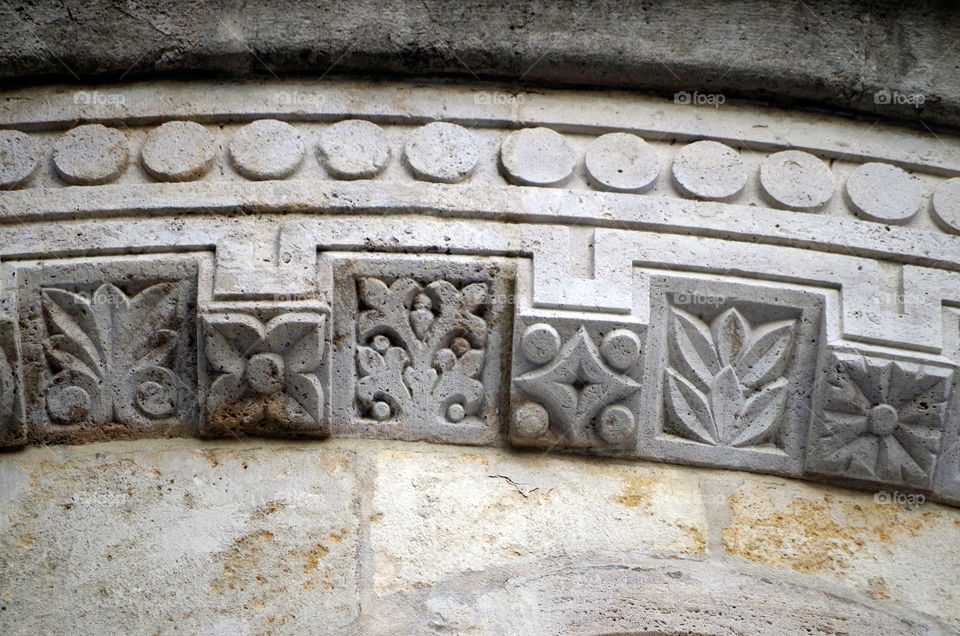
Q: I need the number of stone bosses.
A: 12